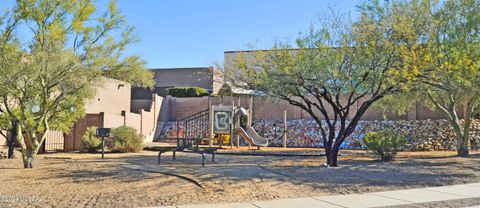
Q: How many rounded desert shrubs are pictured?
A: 3